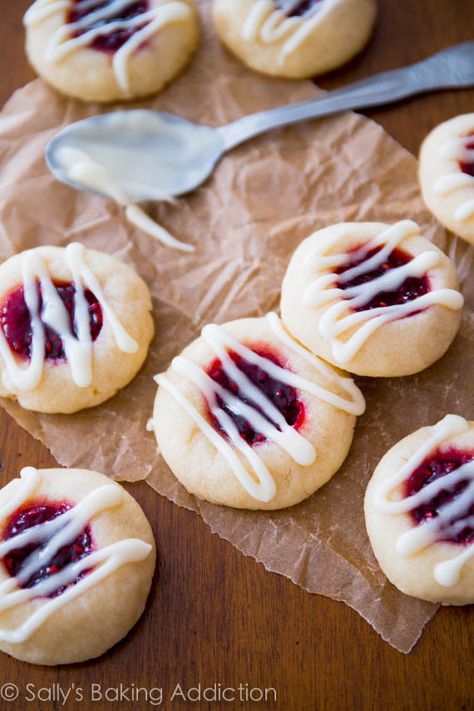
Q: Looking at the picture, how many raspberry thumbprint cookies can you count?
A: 8